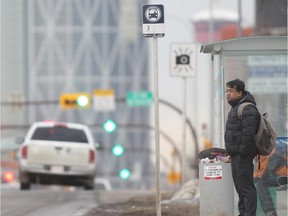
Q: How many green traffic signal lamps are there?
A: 4